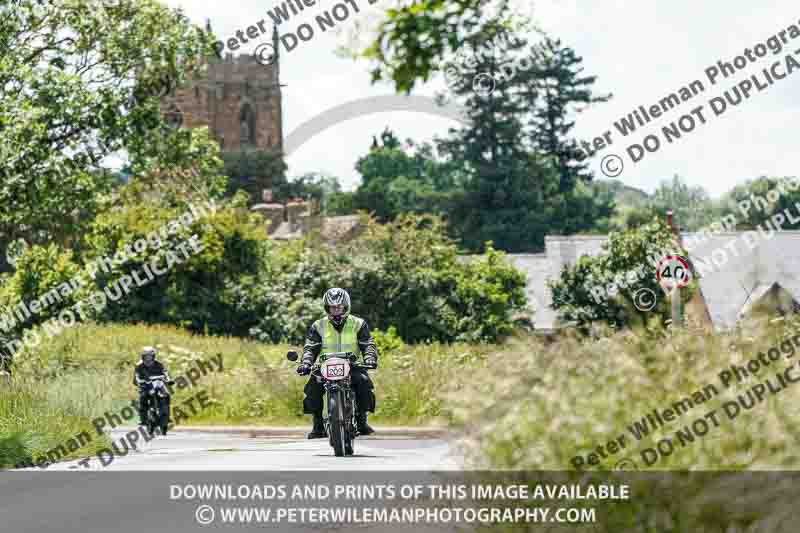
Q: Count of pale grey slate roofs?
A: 2